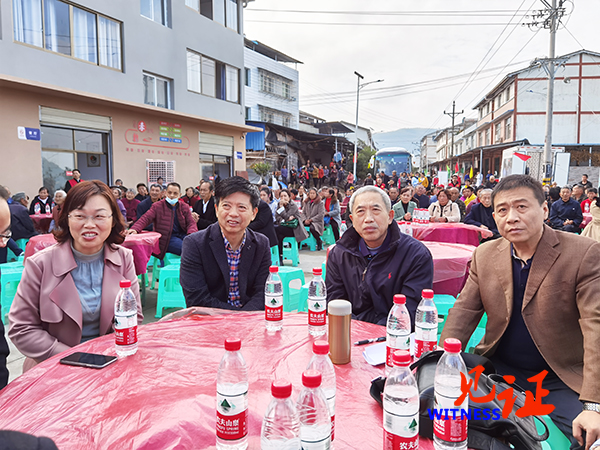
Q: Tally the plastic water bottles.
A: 11